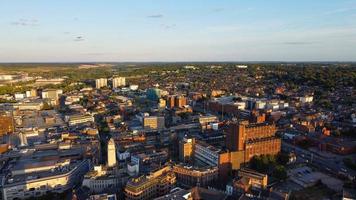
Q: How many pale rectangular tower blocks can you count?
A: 2